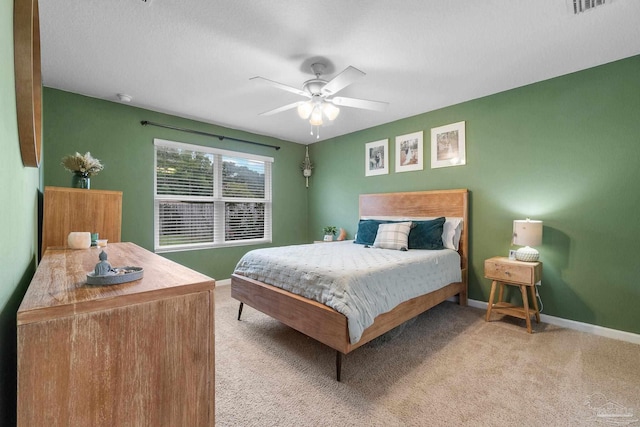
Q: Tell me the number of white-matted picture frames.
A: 3